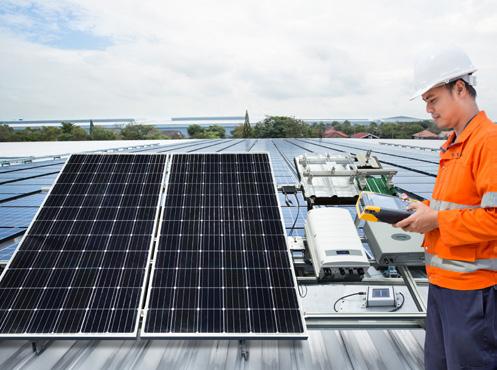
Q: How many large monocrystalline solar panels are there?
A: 2